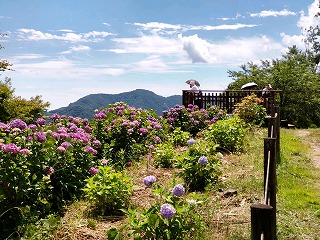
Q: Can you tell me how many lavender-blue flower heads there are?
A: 5